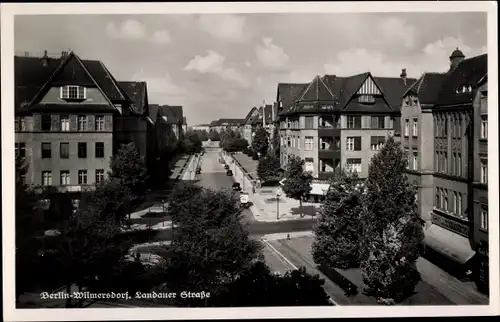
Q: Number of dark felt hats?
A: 0